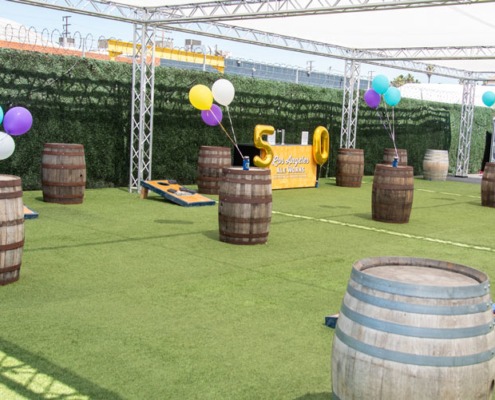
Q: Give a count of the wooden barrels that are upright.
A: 10